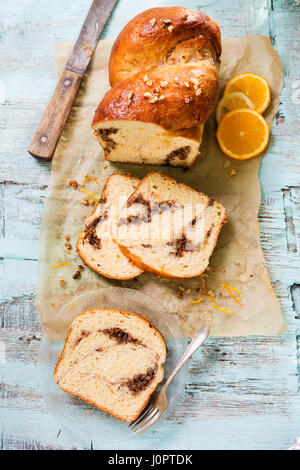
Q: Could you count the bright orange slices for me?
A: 2